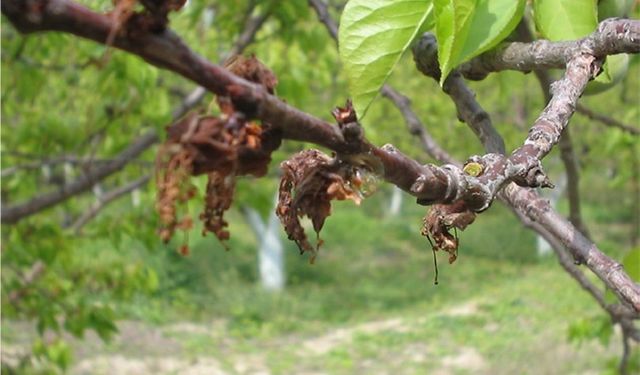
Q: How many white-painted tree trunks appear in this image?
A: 3